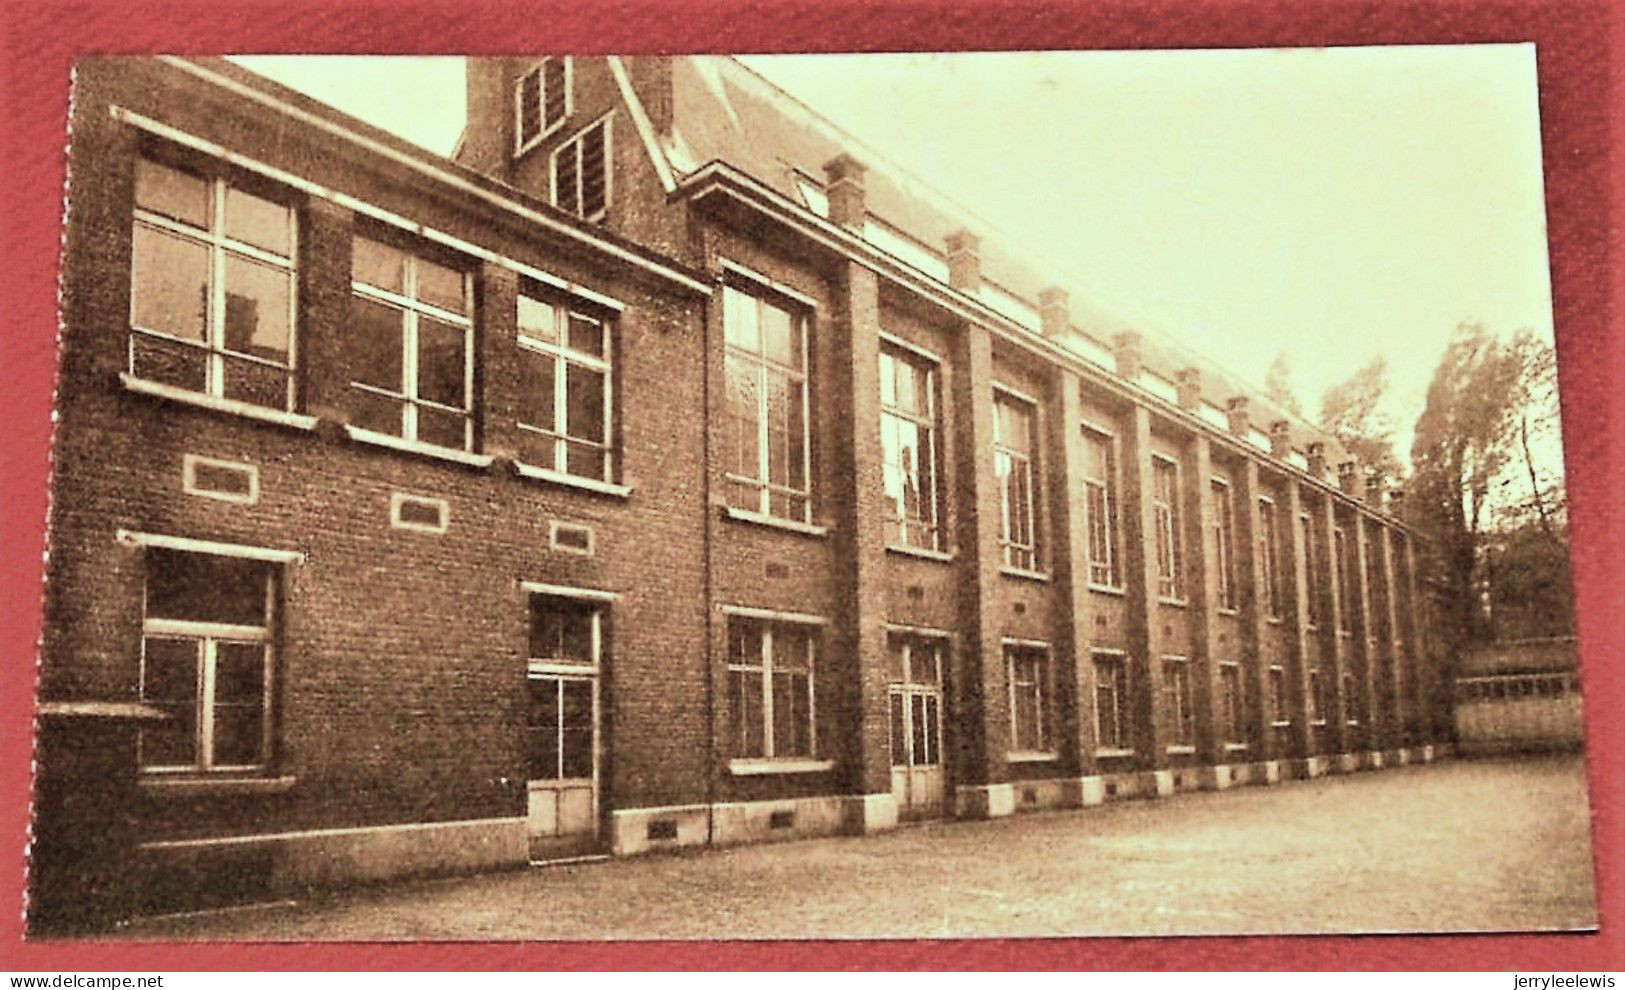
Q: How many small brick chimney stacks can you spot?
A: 11